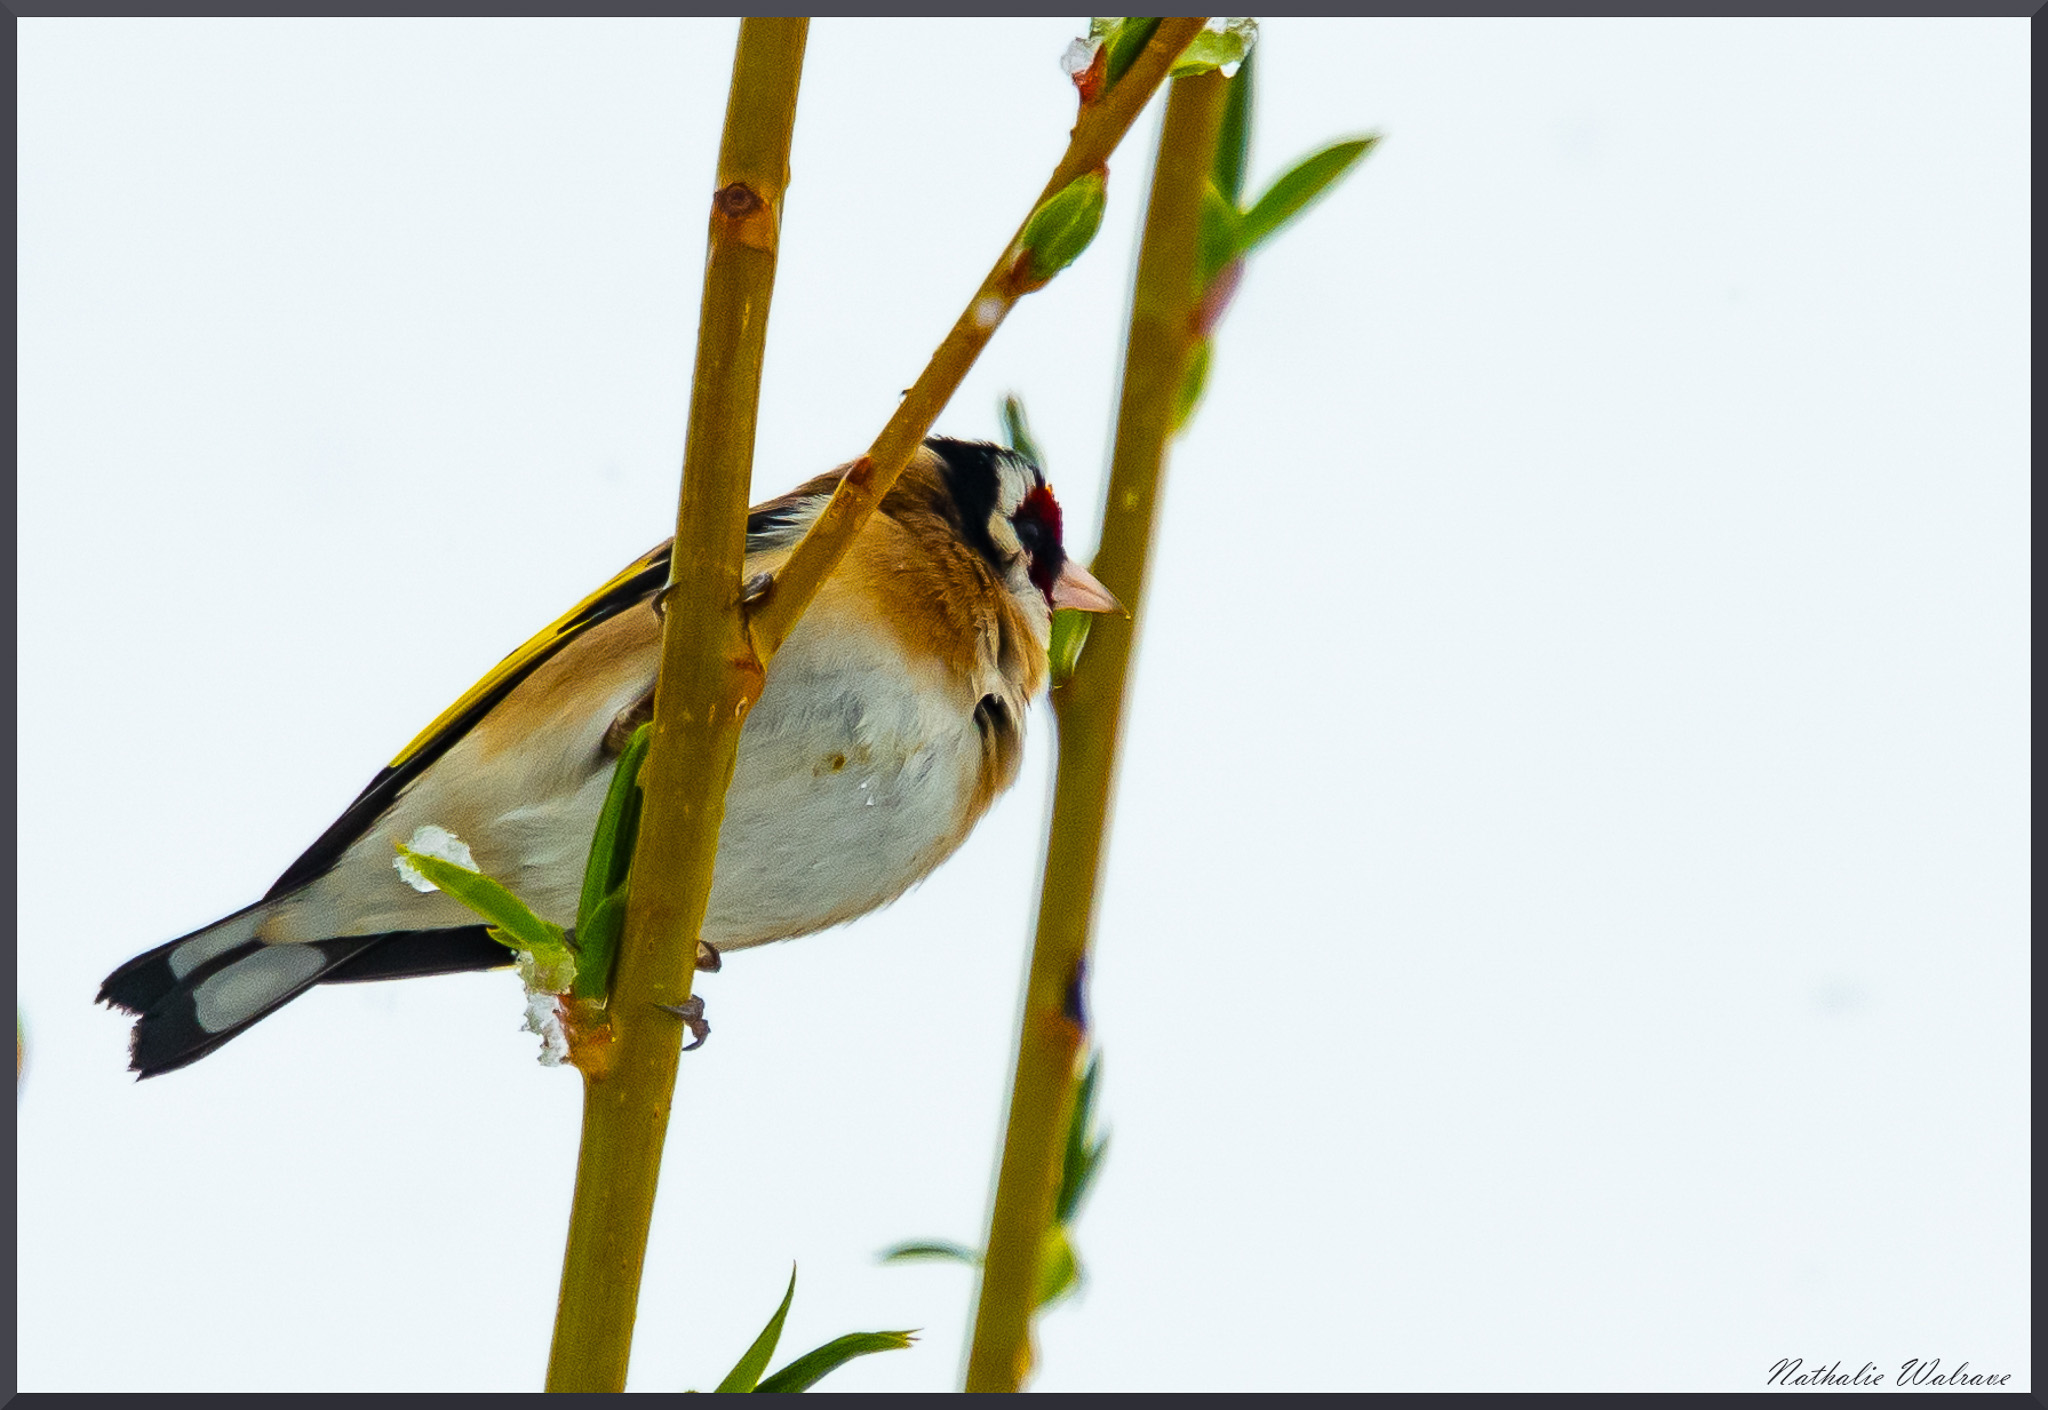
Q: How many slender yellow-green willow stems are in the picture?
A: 3